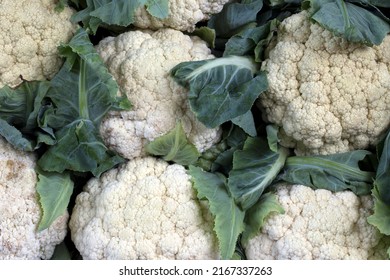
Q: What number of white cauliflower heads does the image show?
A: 7